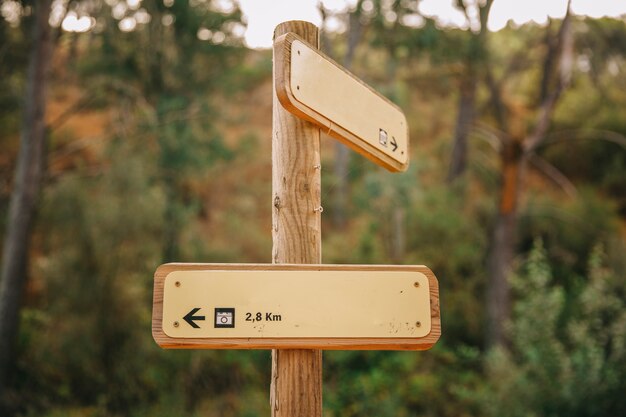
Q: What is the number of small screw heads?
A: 8